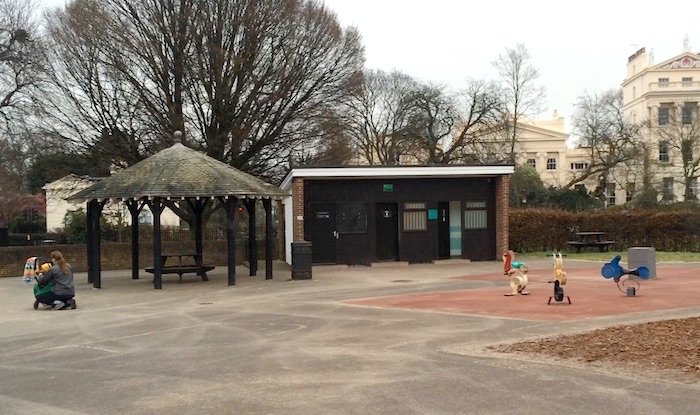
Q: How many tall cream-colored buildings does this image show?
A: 2